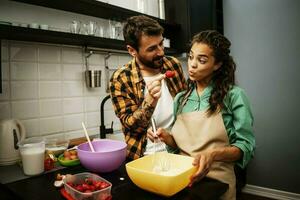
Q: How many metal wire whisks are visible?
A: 1